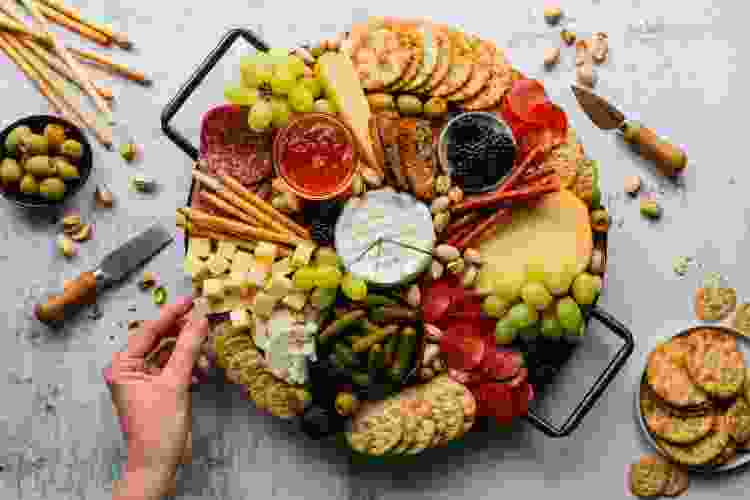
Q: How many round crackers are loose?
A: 4